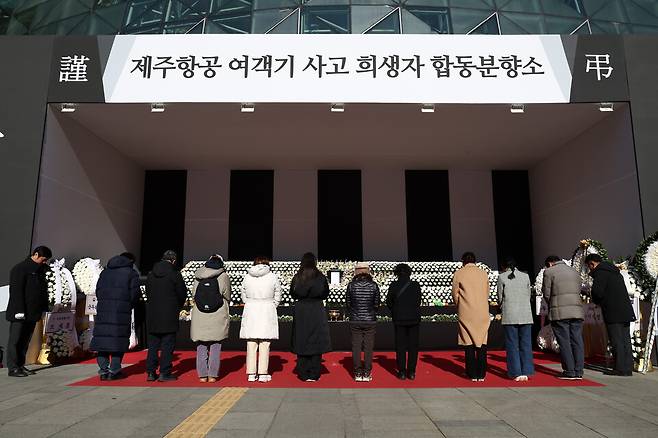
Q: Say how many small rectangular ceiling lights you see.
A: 7